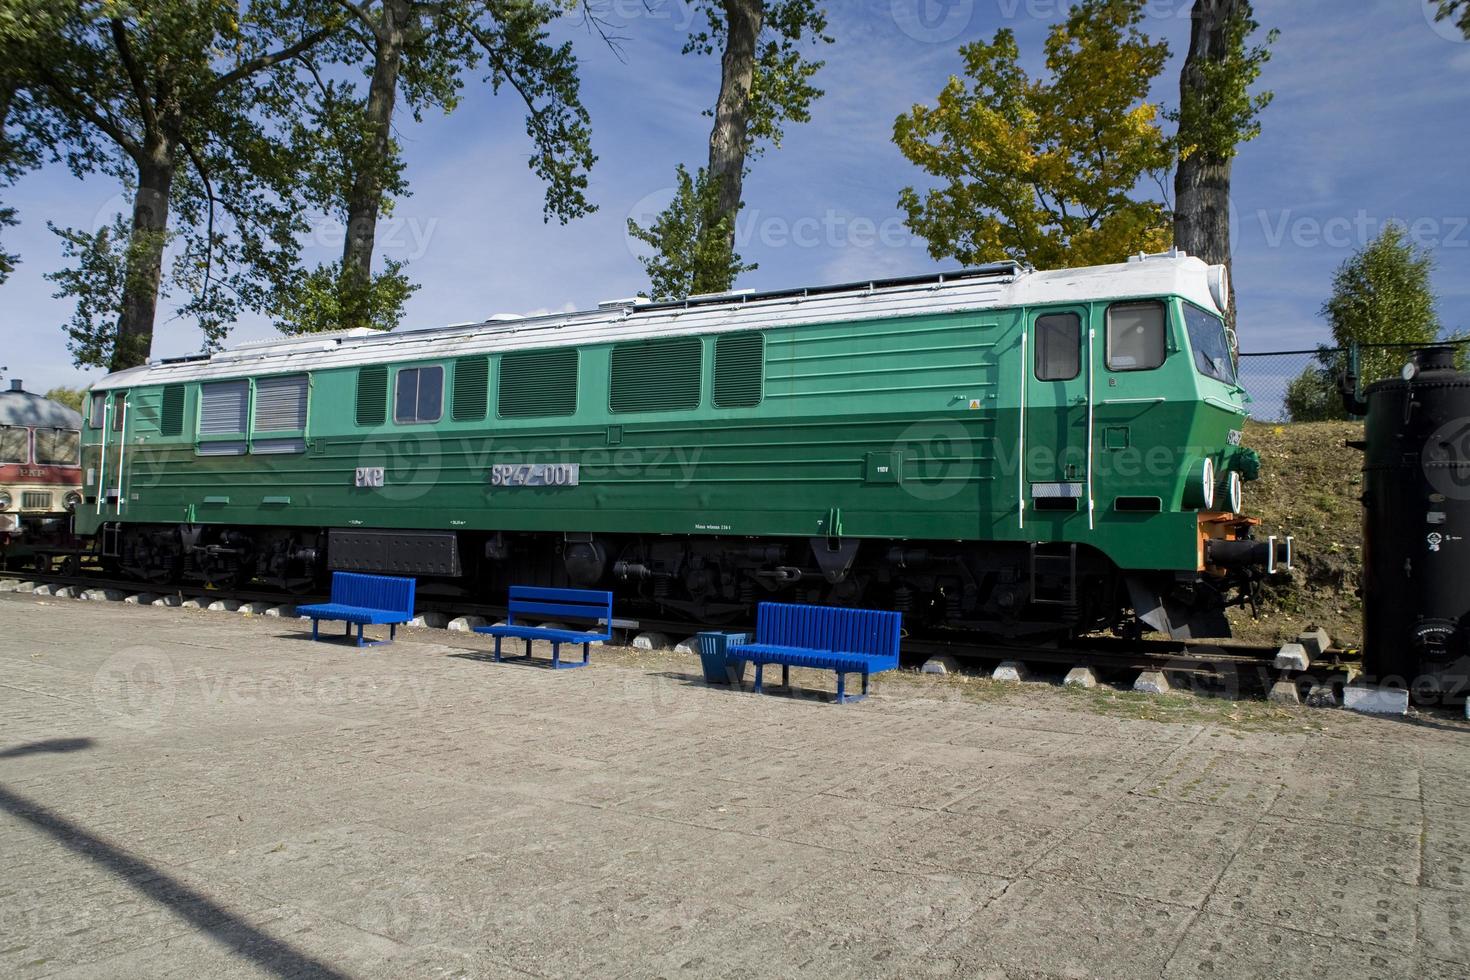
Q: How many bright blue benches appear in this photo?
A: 3